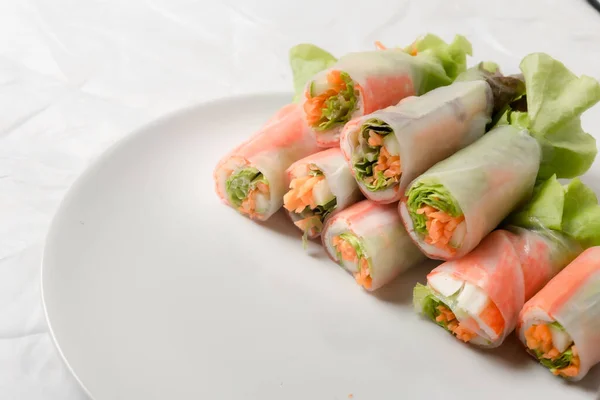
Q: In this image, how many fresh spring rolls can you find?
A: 8